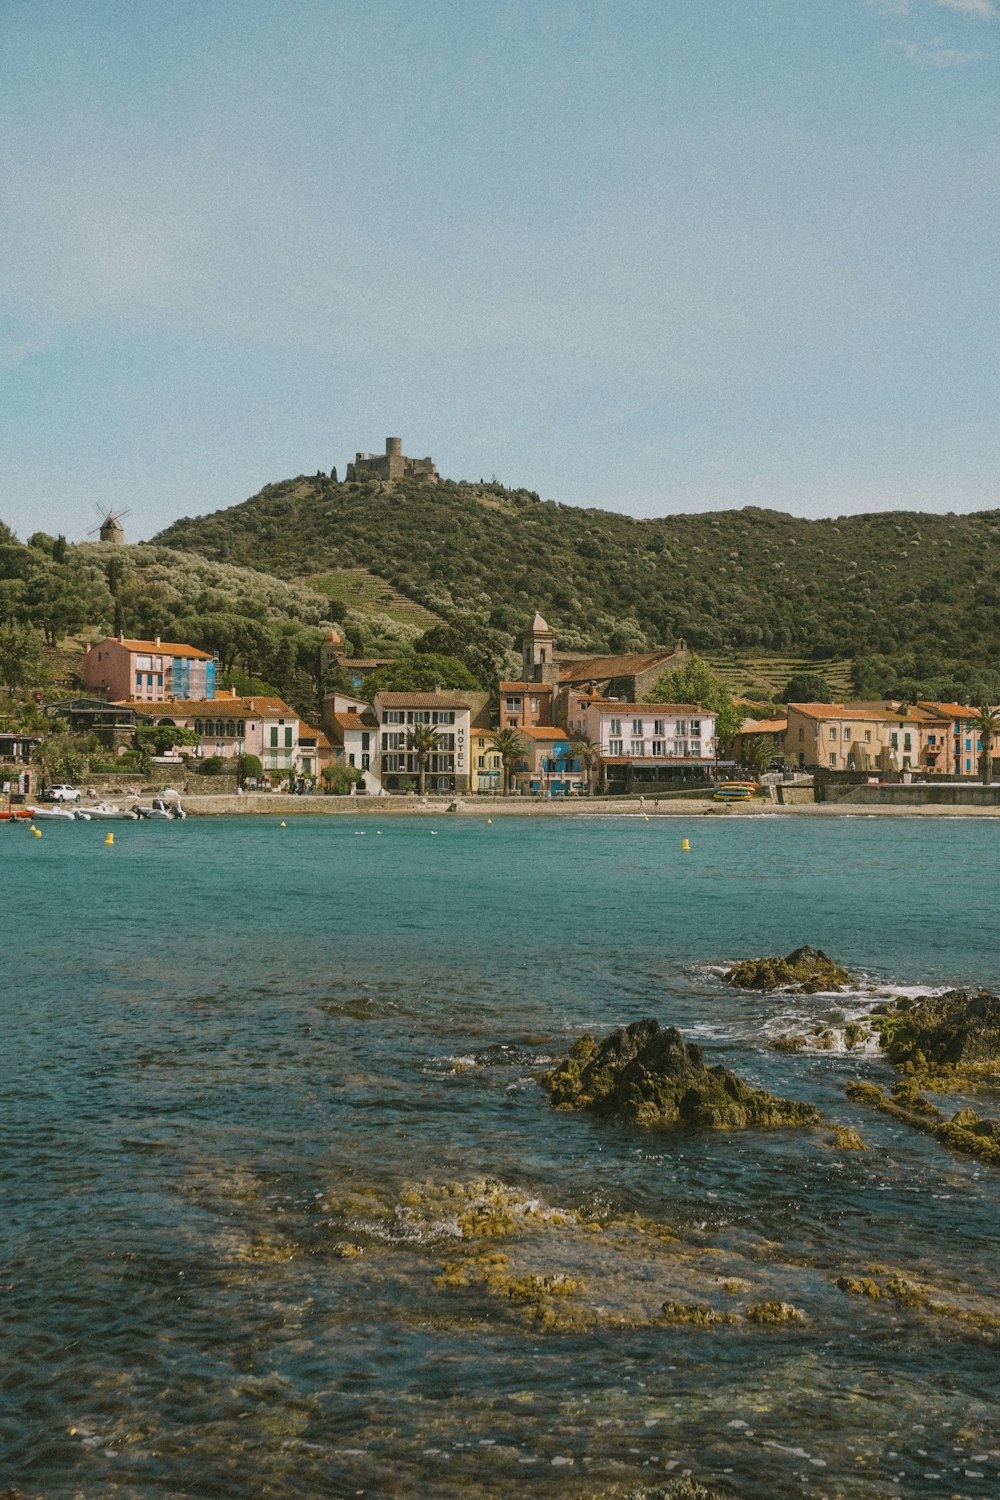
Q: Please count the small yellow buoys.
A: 7